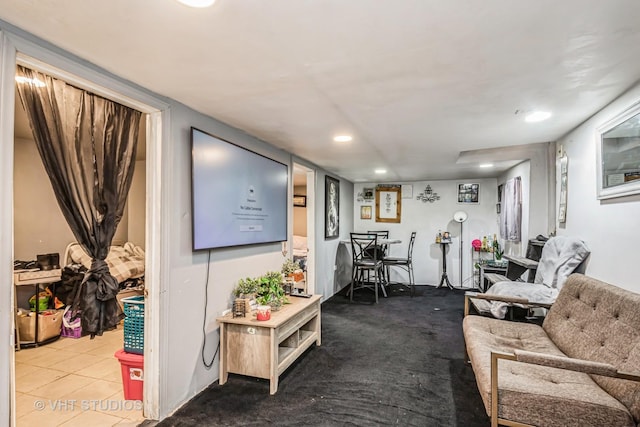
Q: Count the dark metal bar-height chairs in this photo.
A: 3